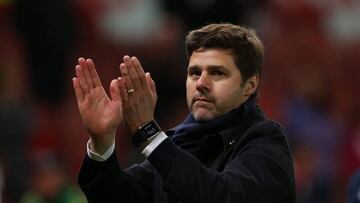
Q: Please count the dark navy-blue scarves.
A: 1